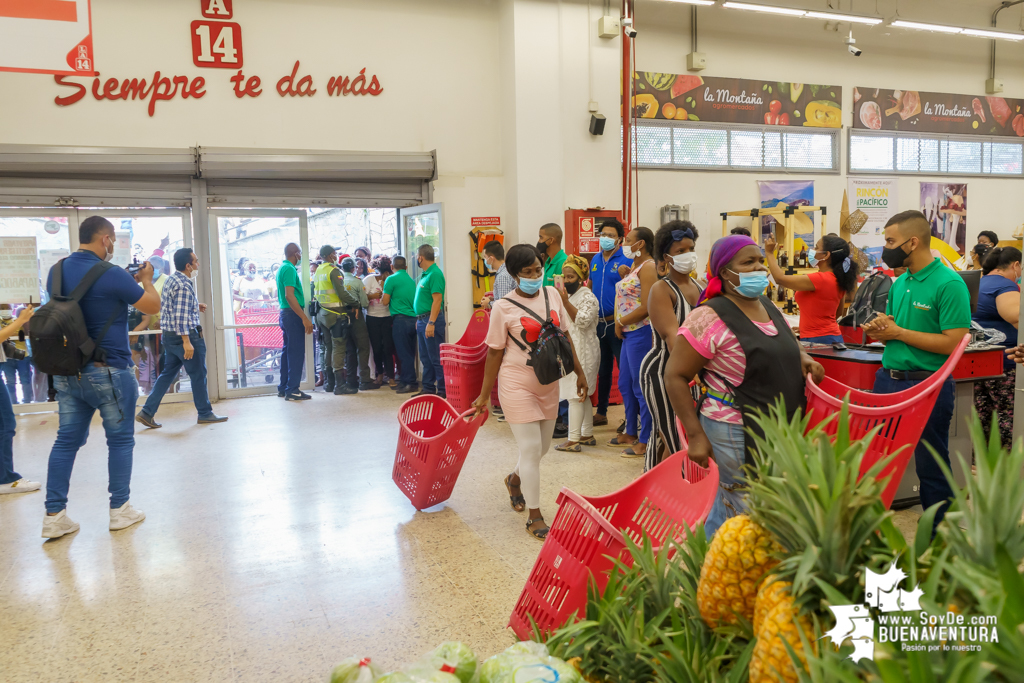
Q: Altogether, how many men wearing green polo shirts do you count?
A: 5